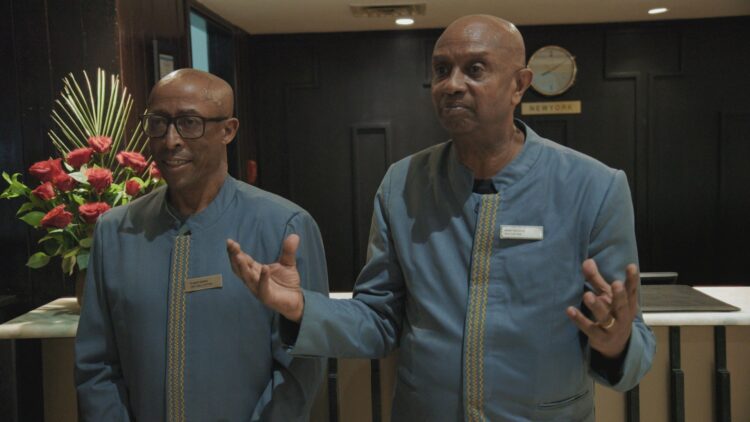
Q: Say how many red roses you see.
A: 11